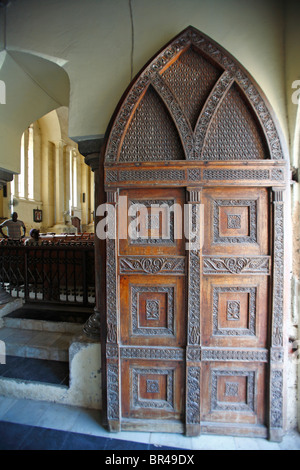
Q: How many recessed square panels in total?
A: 6